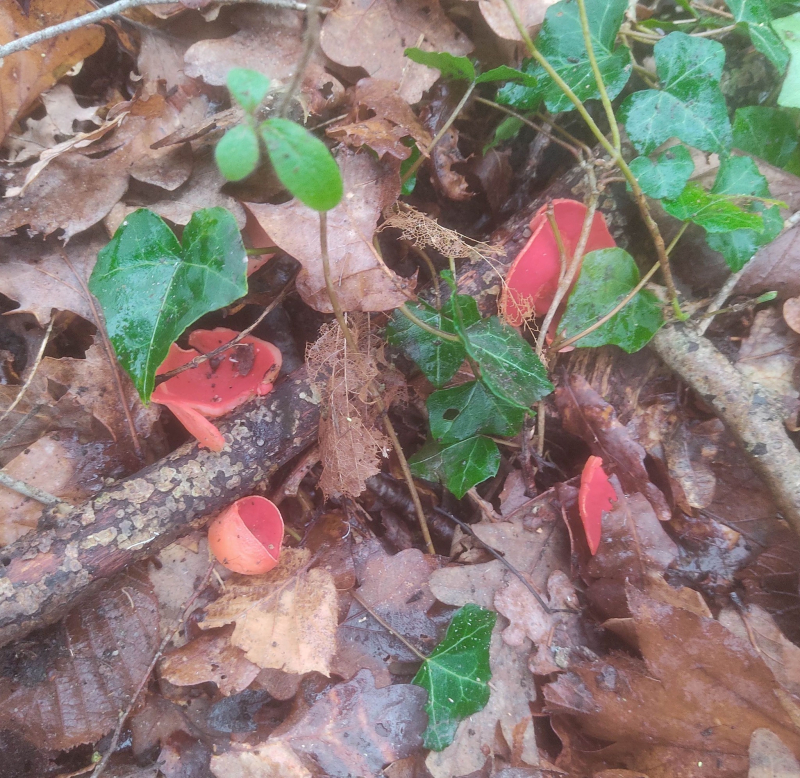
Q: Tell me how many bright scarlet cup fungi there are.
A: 4